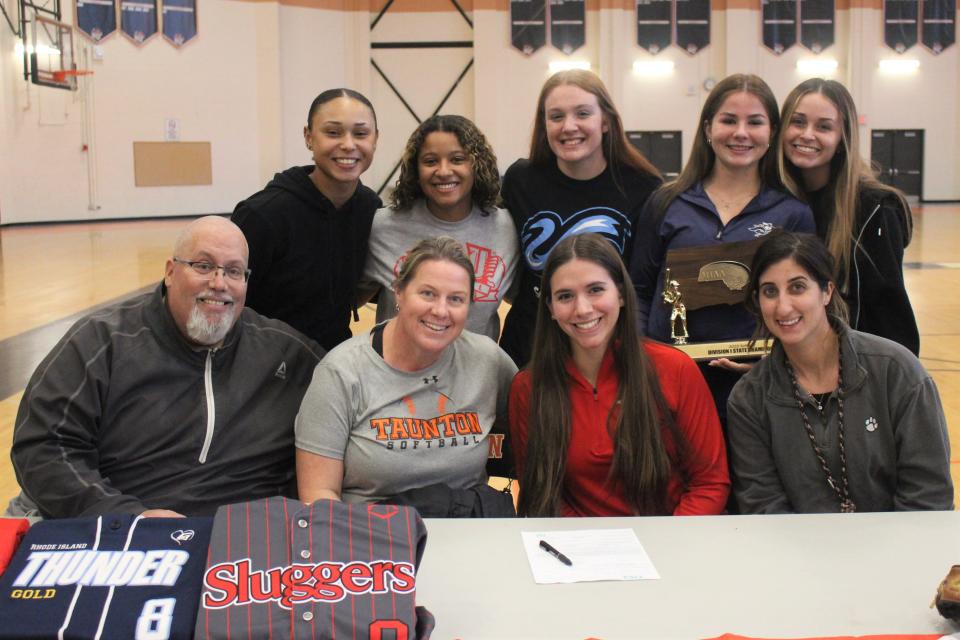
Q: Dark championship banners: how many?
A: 11